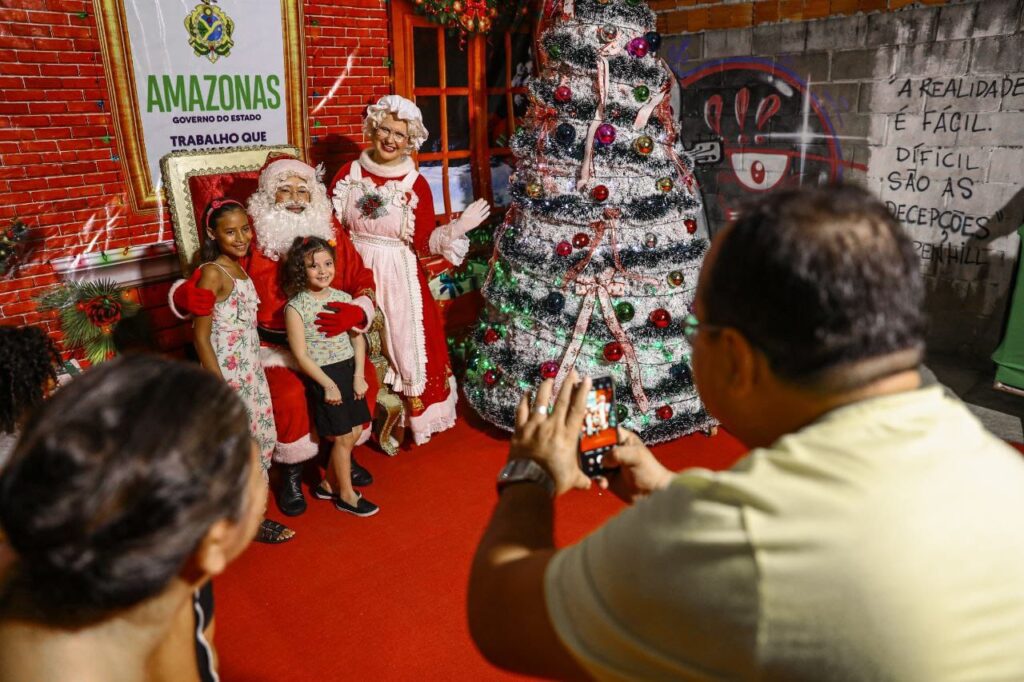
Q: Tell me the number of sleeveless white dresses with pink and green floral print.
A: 1